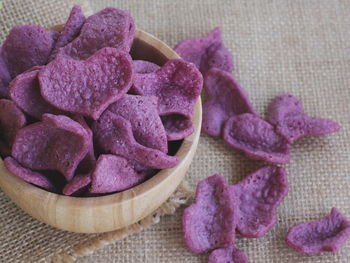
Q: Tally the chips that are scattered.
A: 8